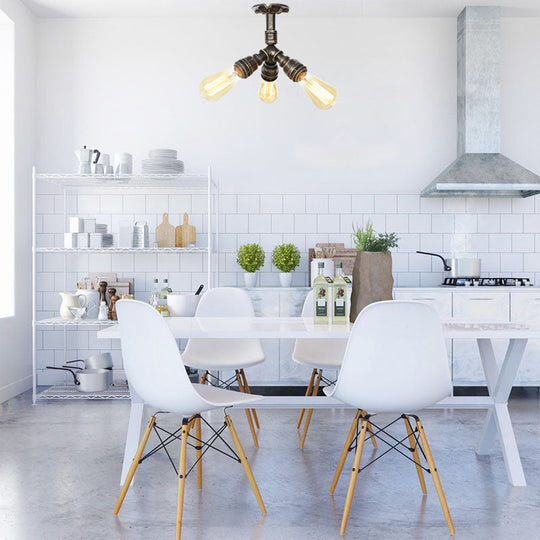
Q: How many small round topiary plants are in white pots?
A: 2